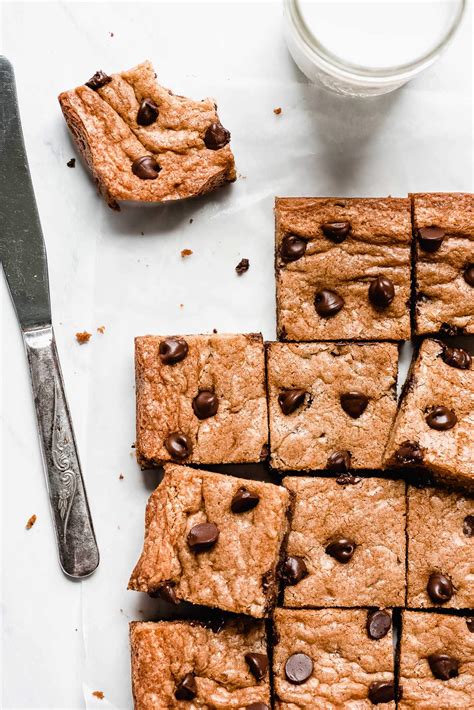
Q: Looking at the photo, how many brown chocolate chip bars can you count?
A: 12